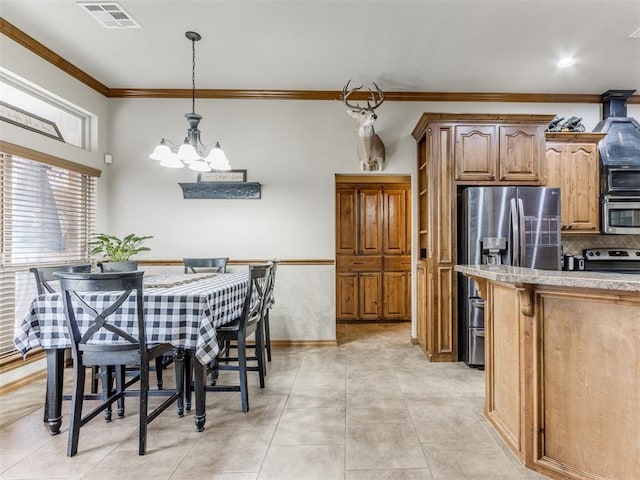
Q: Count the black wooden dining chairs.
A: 6